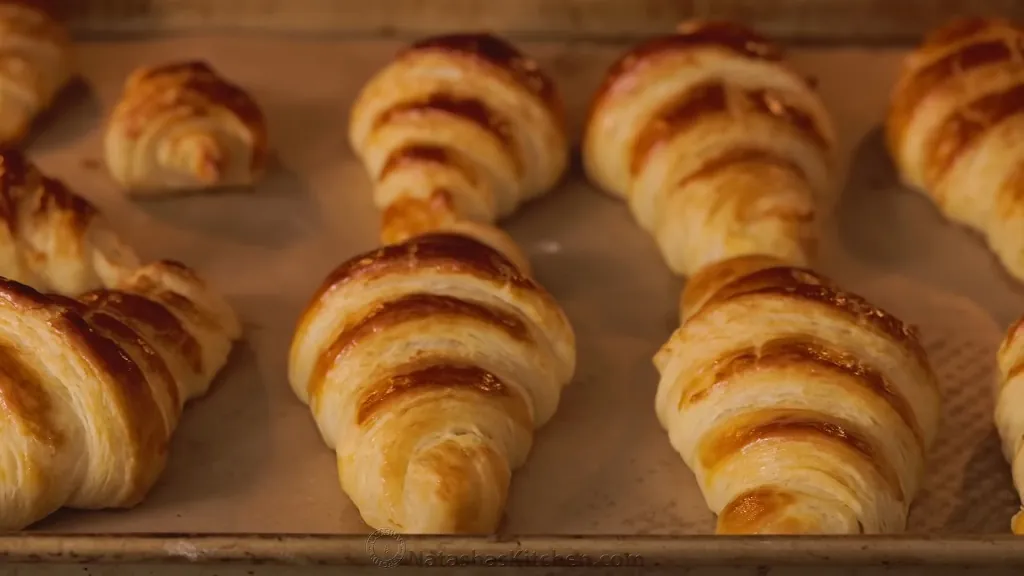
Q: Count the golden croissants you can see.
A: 10